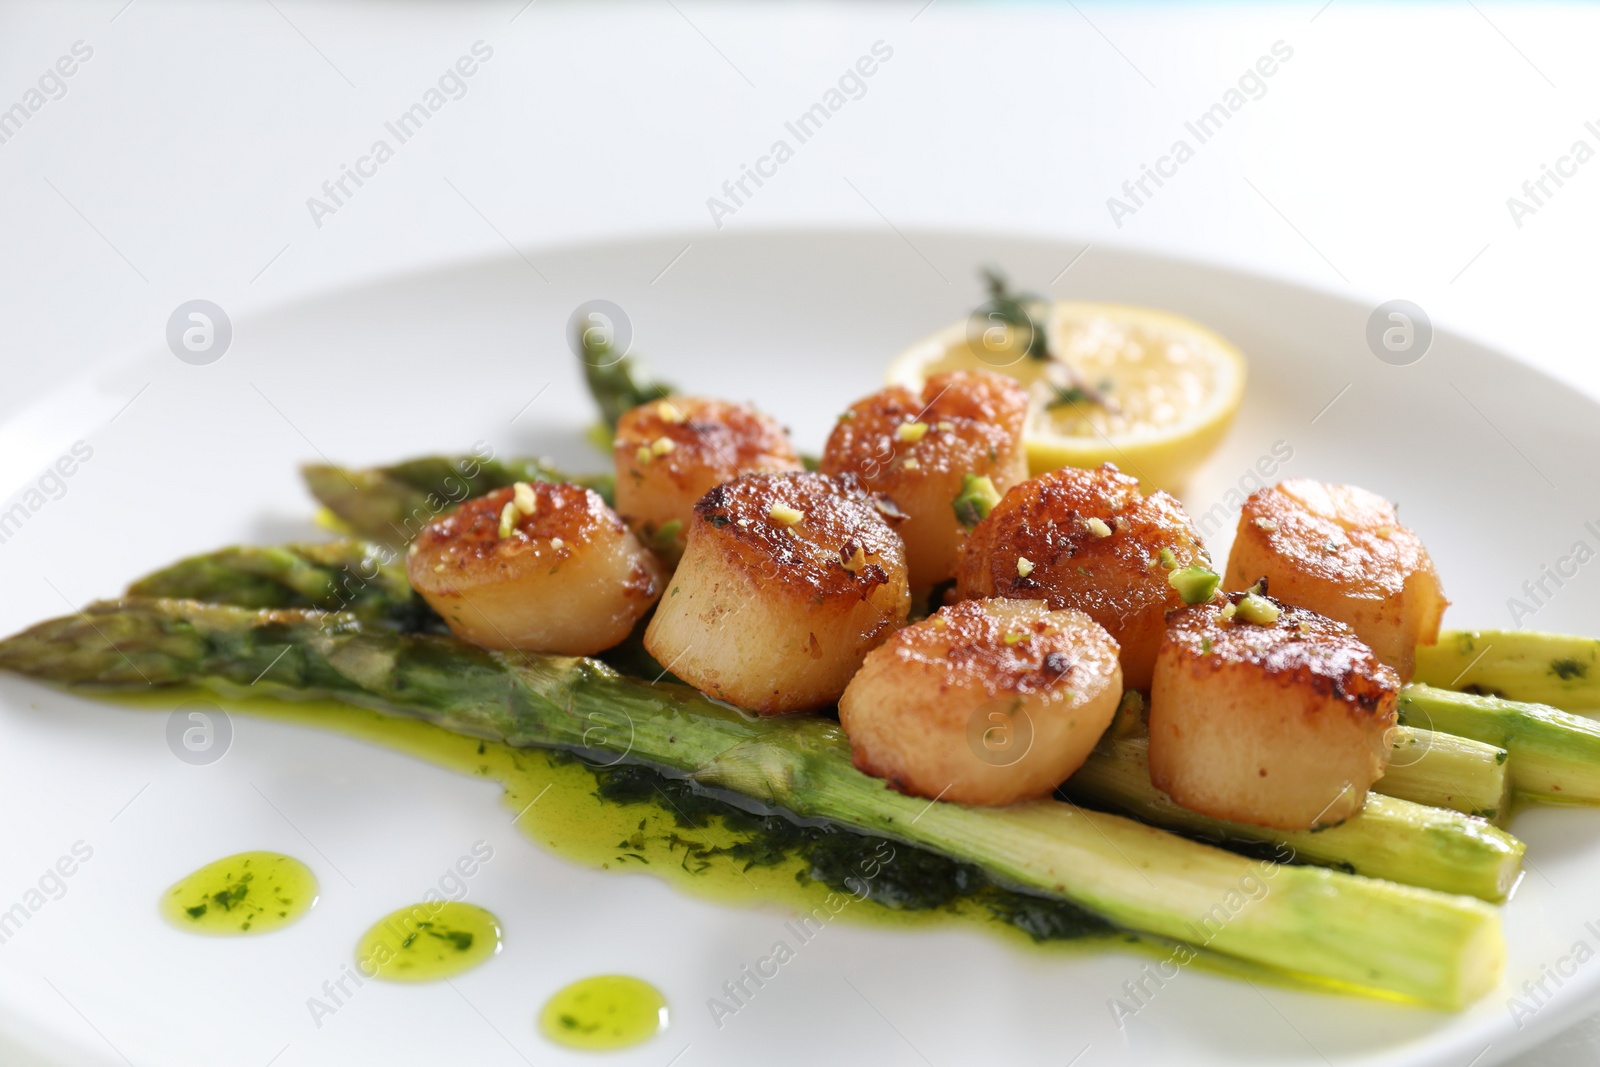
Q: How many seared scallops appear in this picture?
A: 8